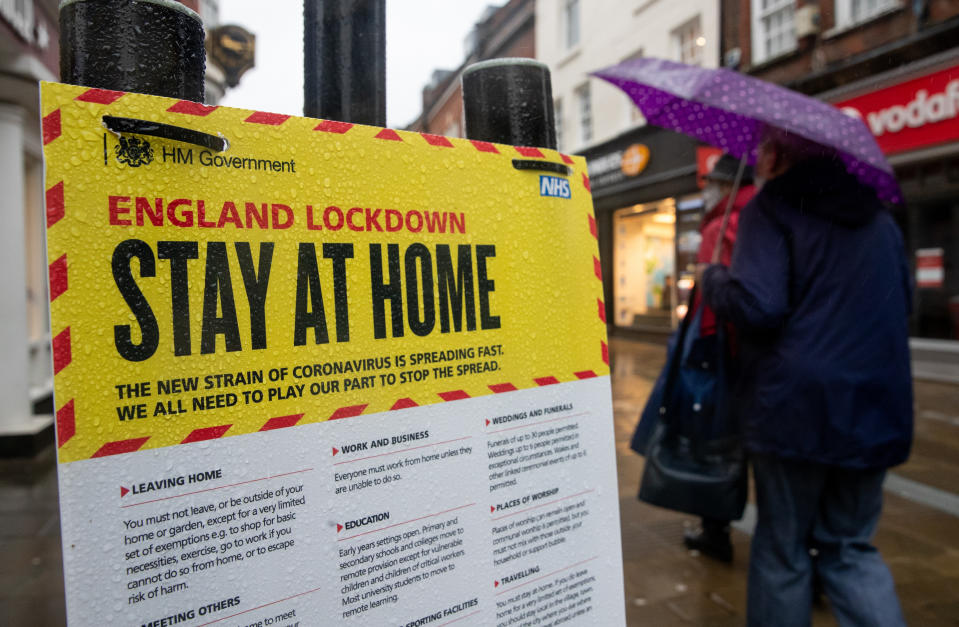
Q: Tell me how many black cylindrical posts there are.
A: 3